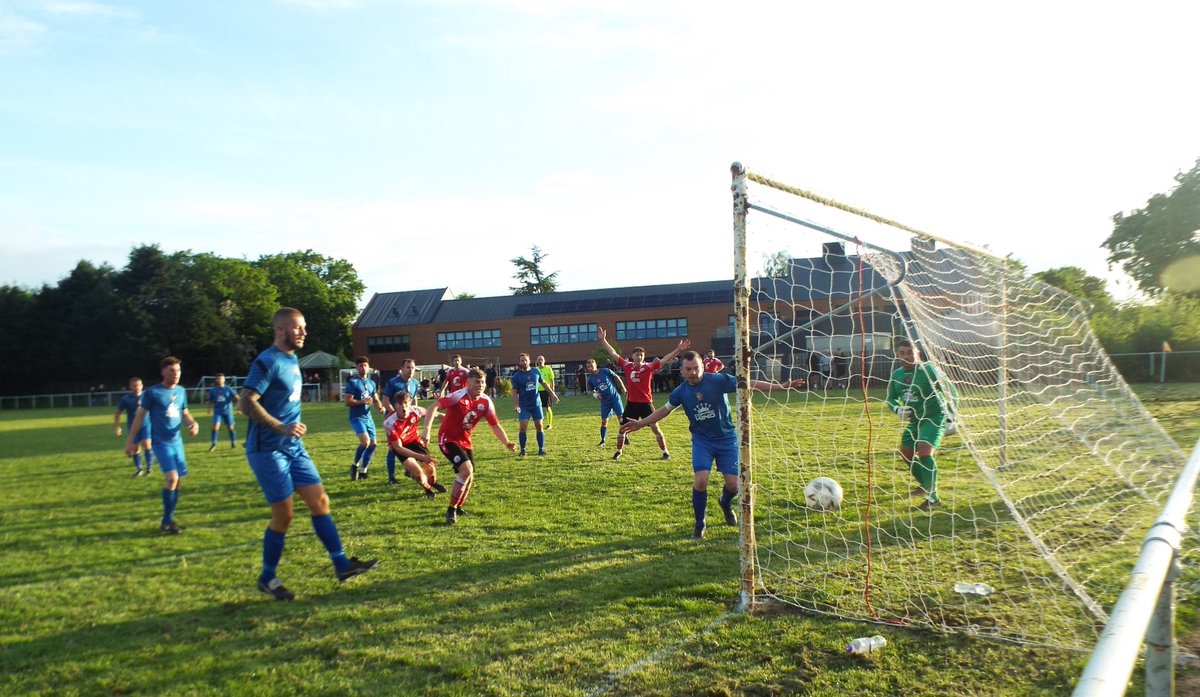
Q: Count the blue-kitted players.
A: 9